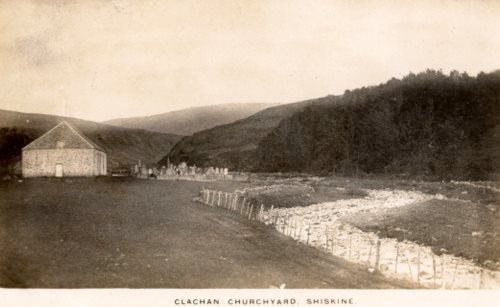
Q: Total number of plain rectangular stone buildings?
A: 1